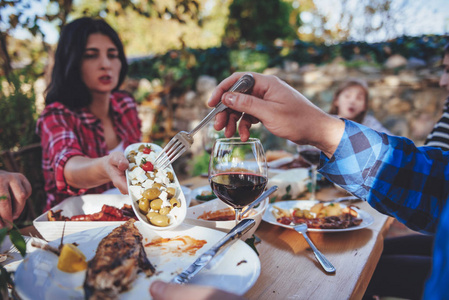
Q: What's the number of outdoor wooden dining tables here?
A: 1